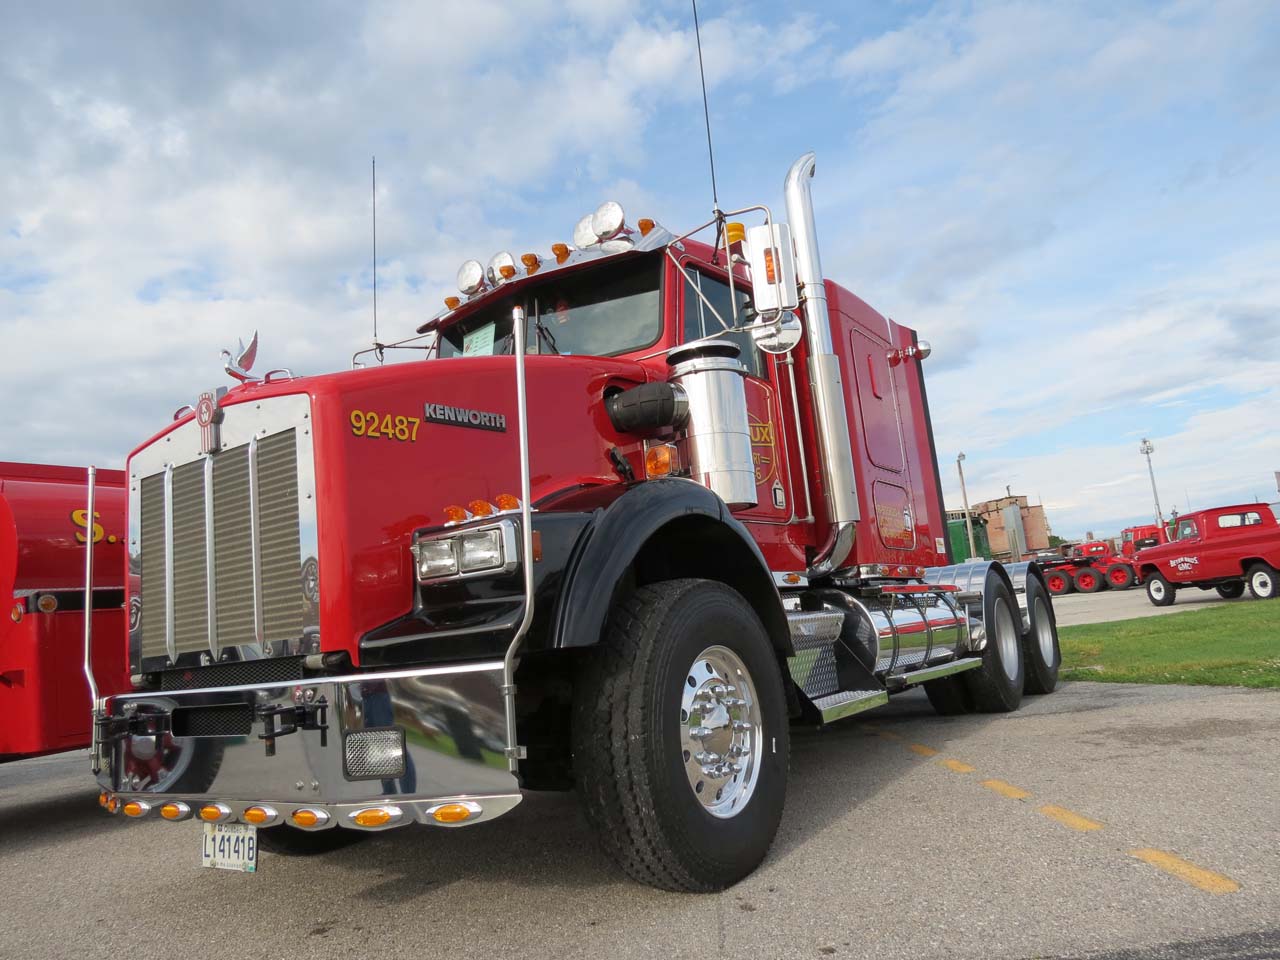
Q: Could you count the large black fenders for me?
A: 1